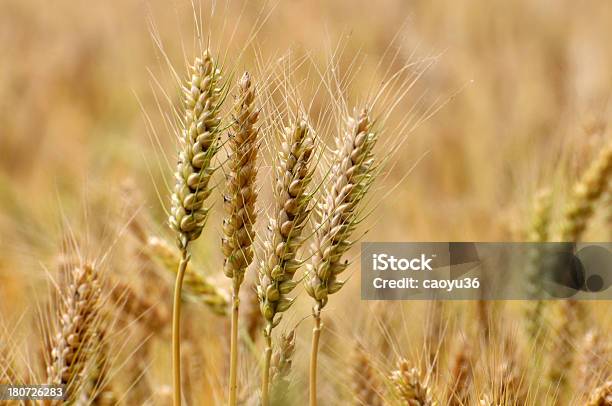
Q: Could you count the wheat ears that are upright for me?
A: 4